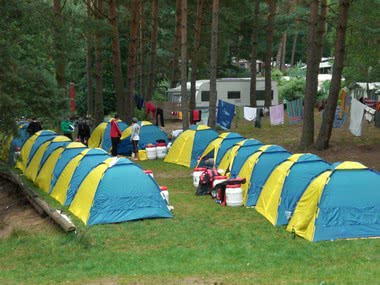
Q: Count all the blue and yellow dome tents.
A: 14